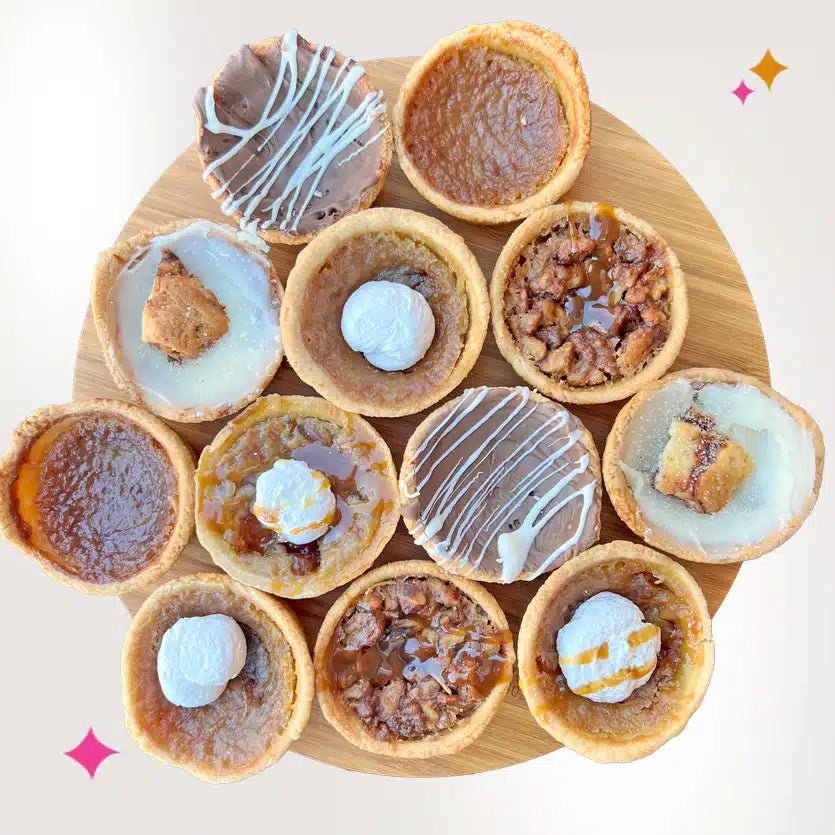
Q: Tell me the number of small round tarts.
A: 12